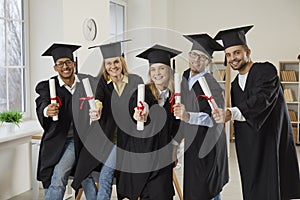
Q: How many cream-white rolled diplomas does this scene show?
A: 5